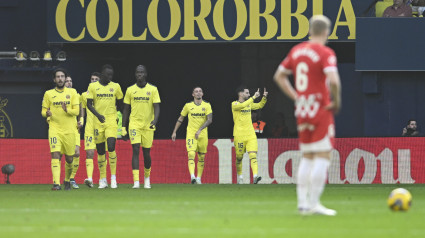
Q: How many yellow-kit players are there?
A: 7